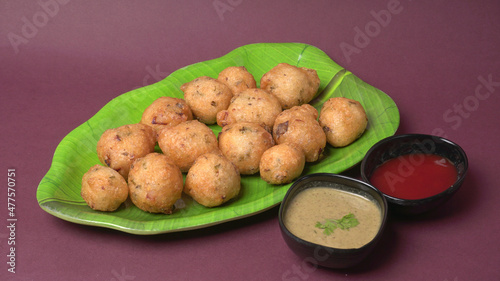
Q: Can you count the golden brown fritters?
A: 14